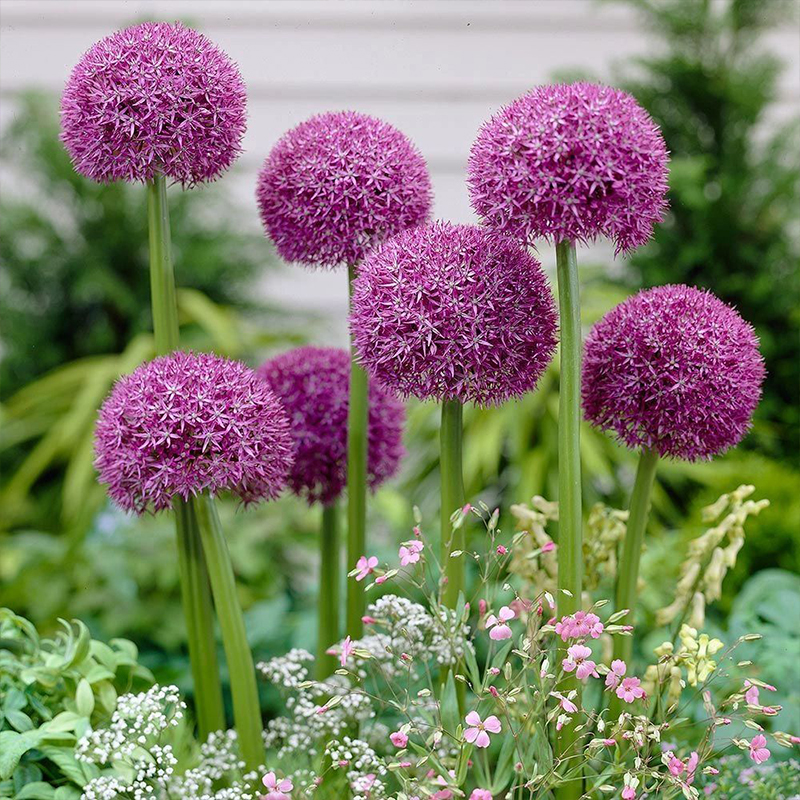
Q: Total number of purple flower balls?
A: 7